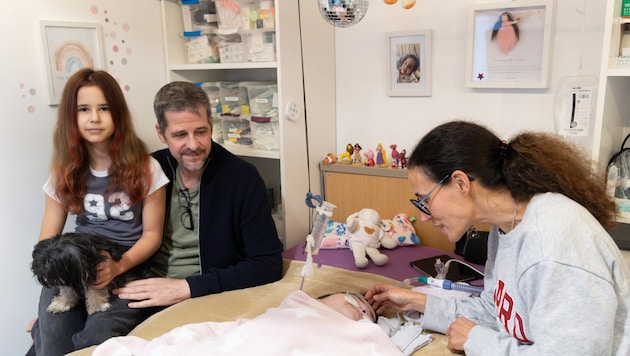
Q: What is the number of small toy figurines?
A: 7